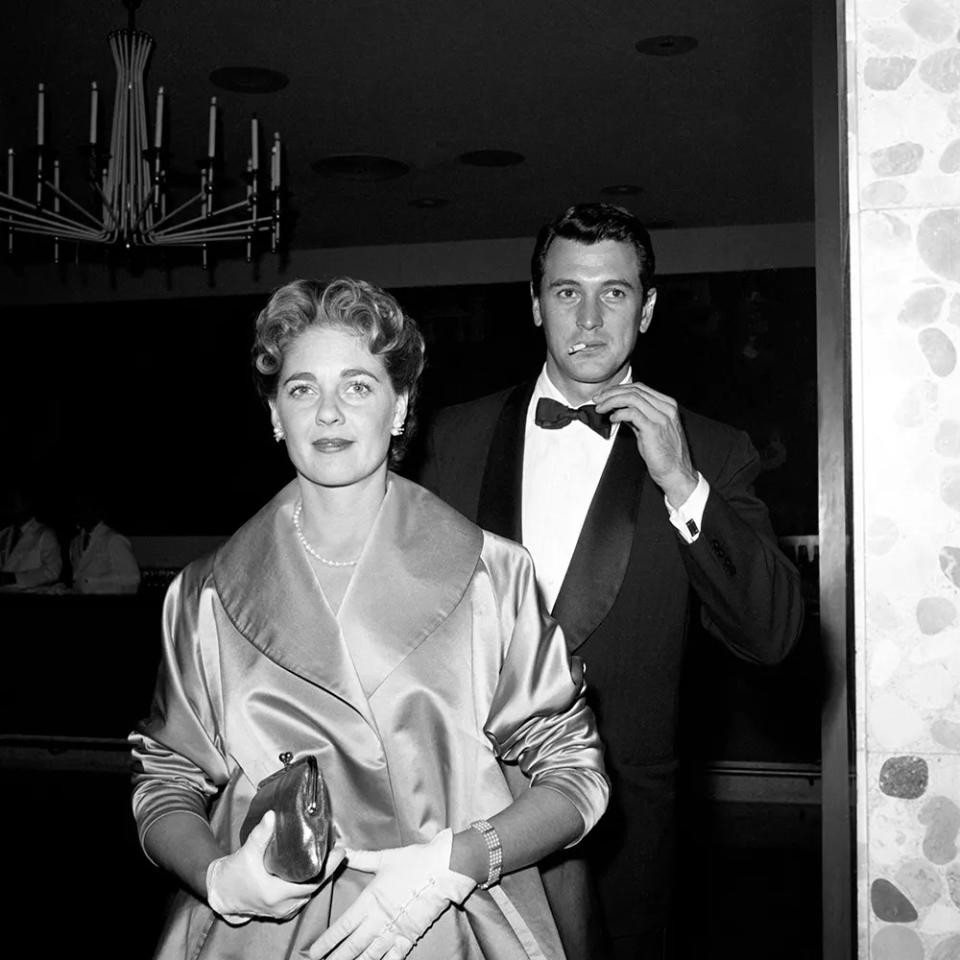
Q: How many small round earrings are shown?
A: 2